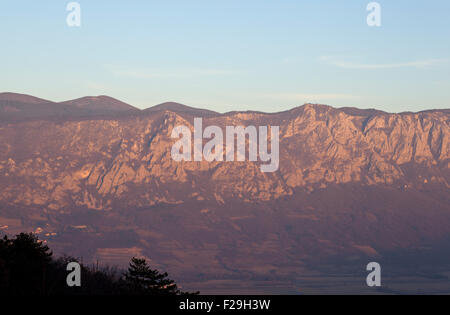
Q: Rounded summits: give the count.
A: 3